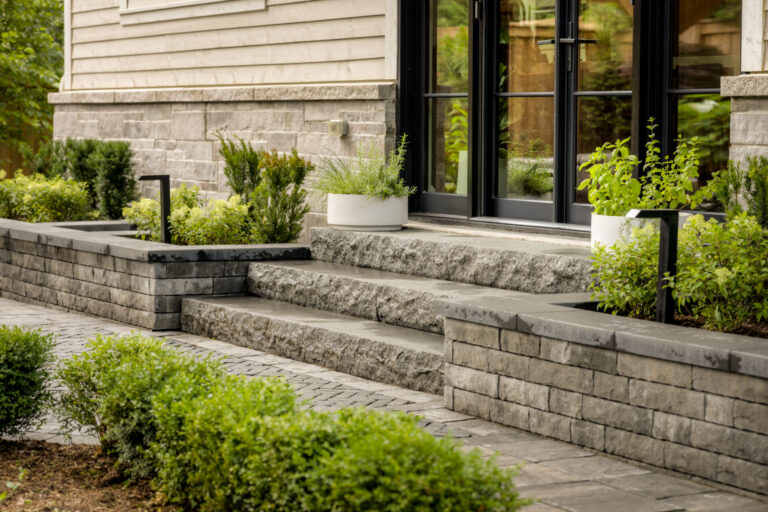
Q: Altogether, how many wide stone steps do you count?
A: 3